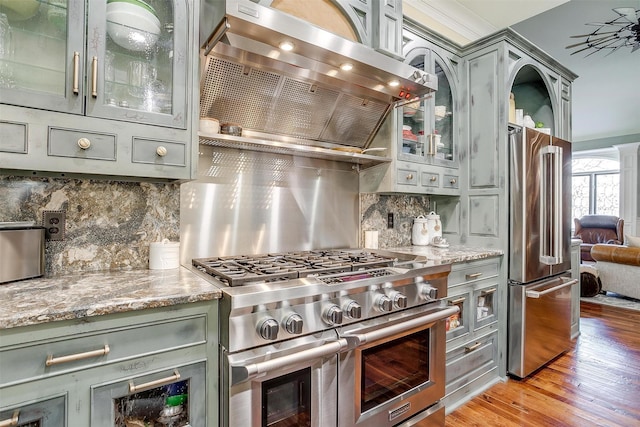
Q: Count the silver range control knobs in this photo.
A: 7